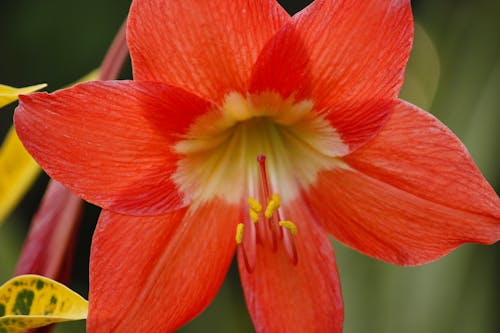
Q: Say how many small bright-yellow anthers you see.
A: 6